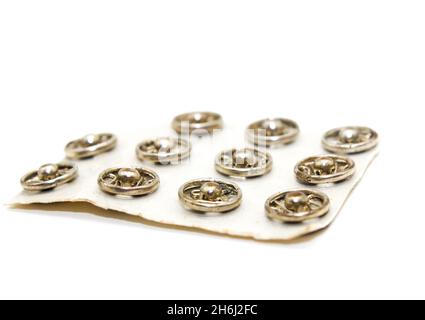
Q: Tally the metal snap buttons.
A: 11